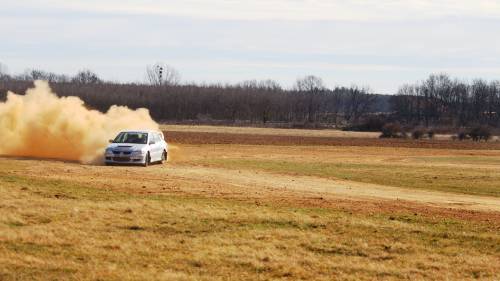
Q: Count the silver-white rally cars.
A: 1